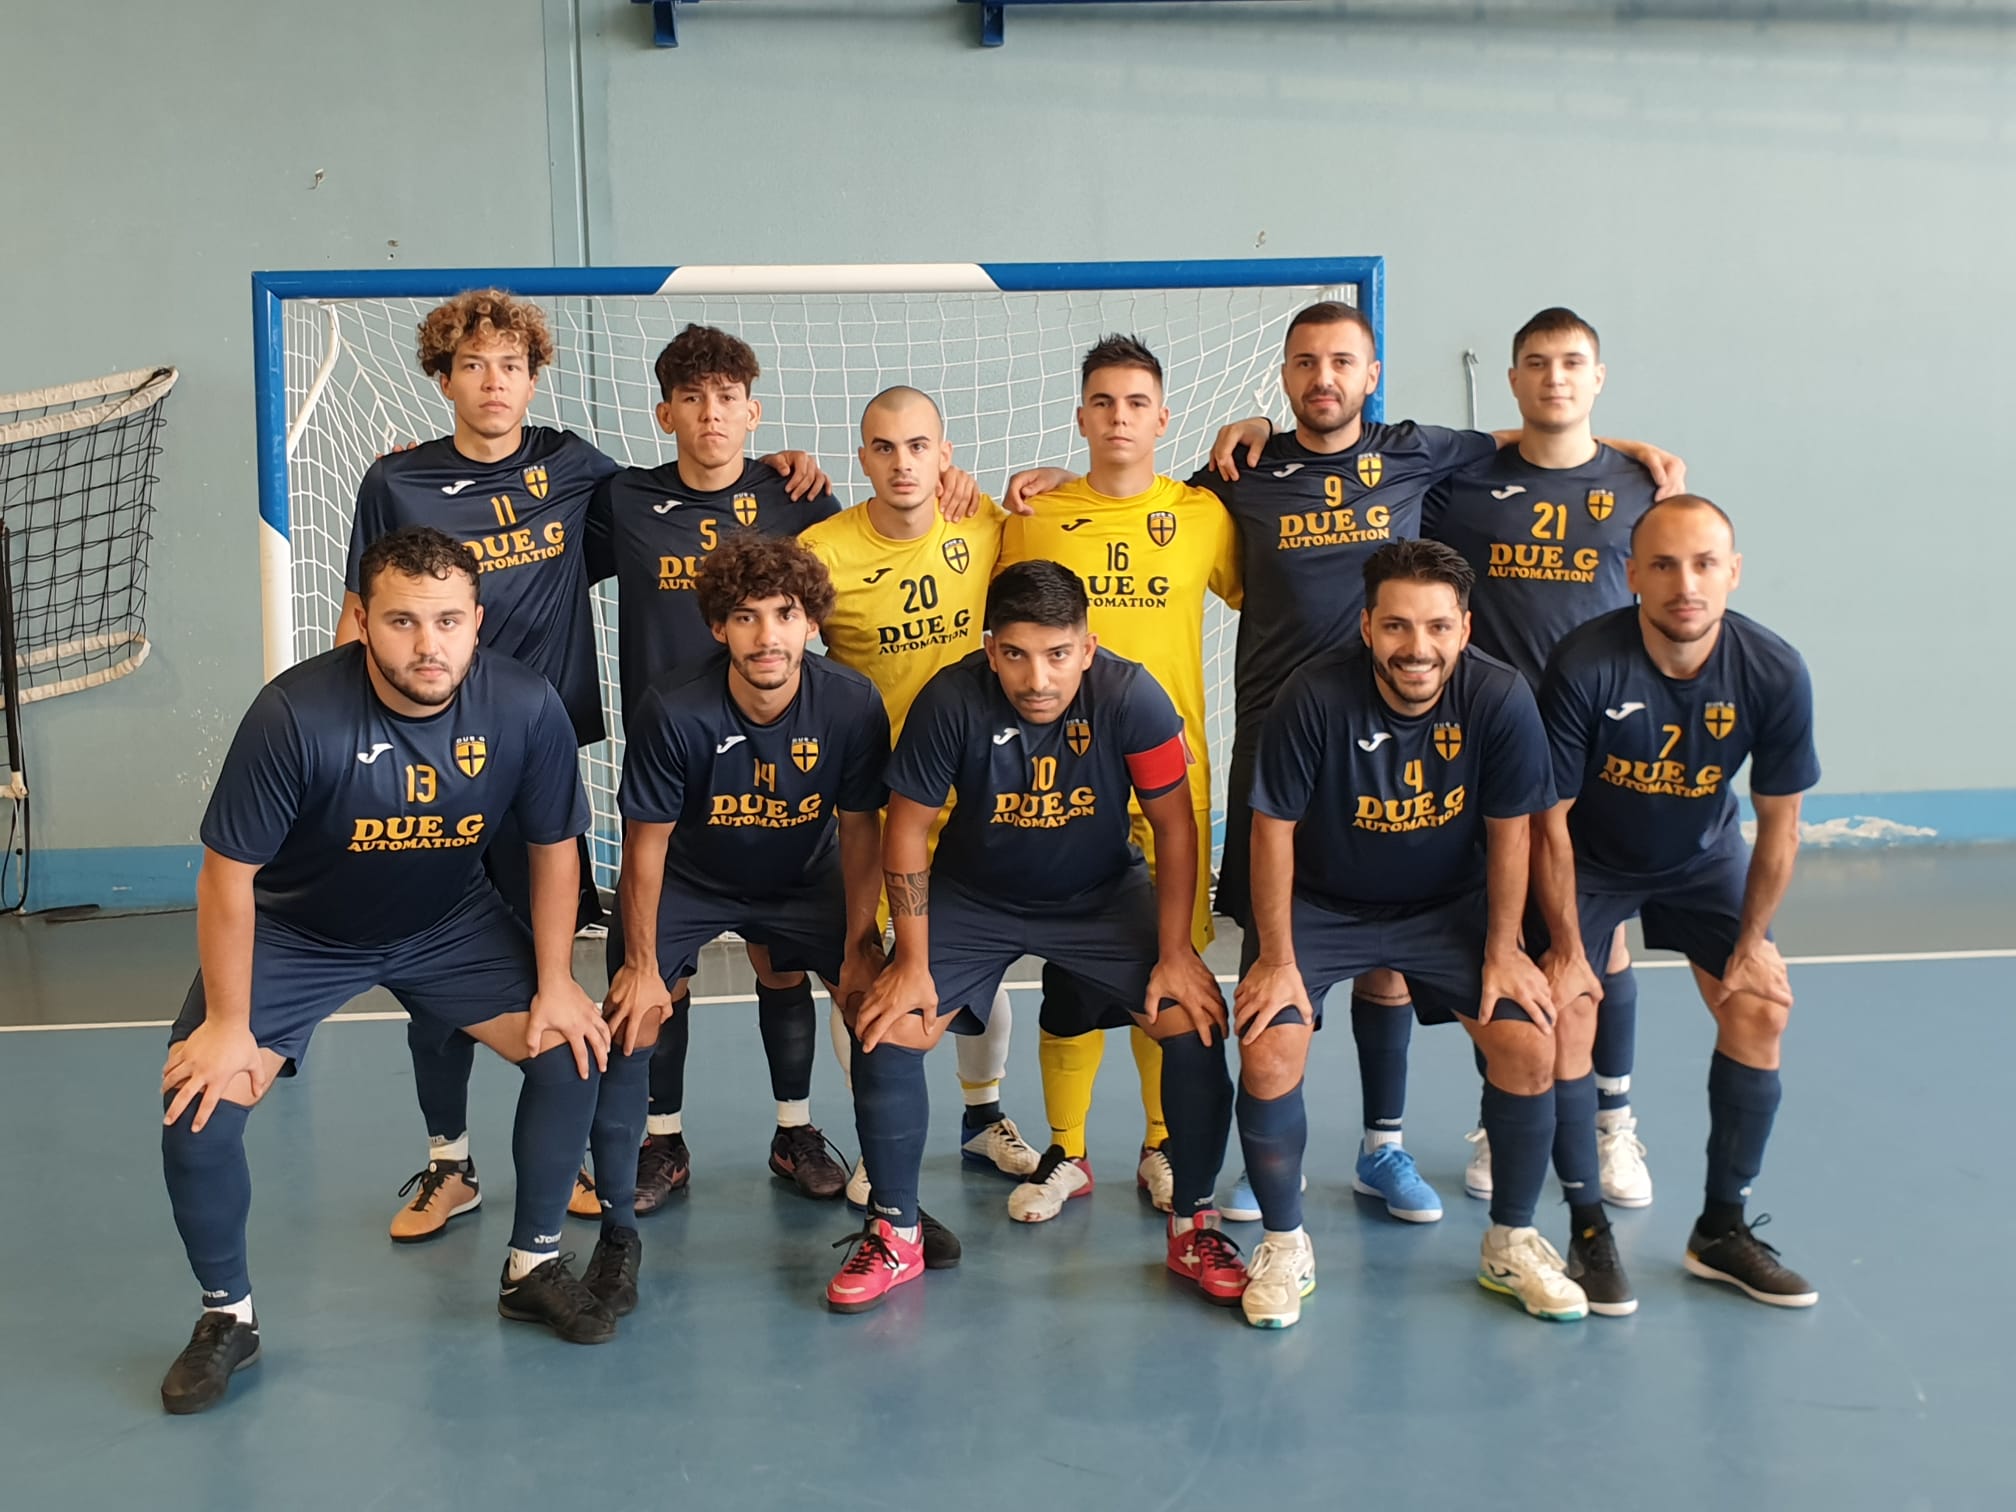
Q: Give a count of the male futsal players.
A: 11